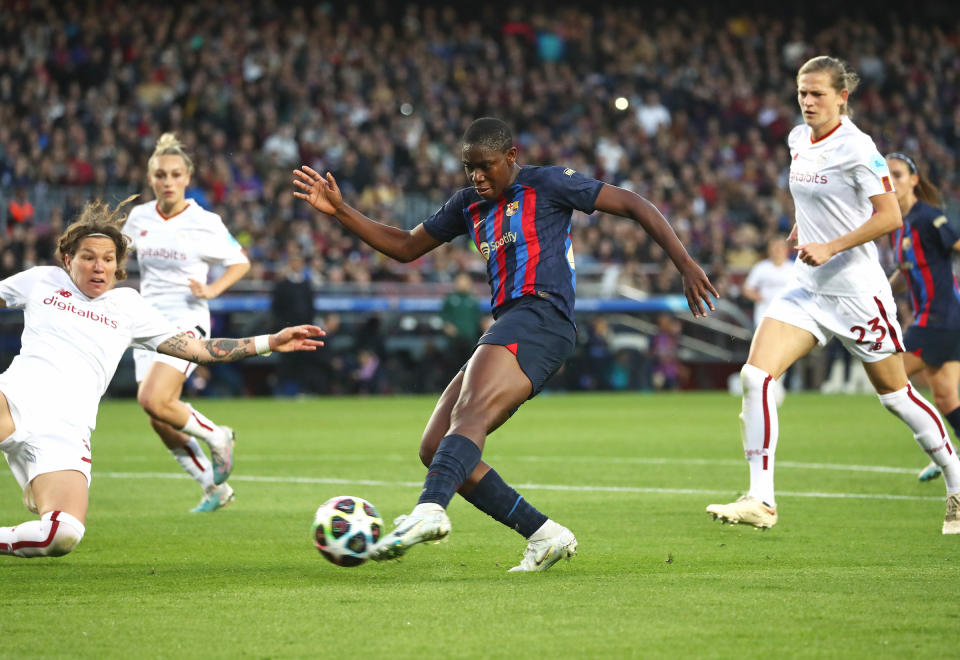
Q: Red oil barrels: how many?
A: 0